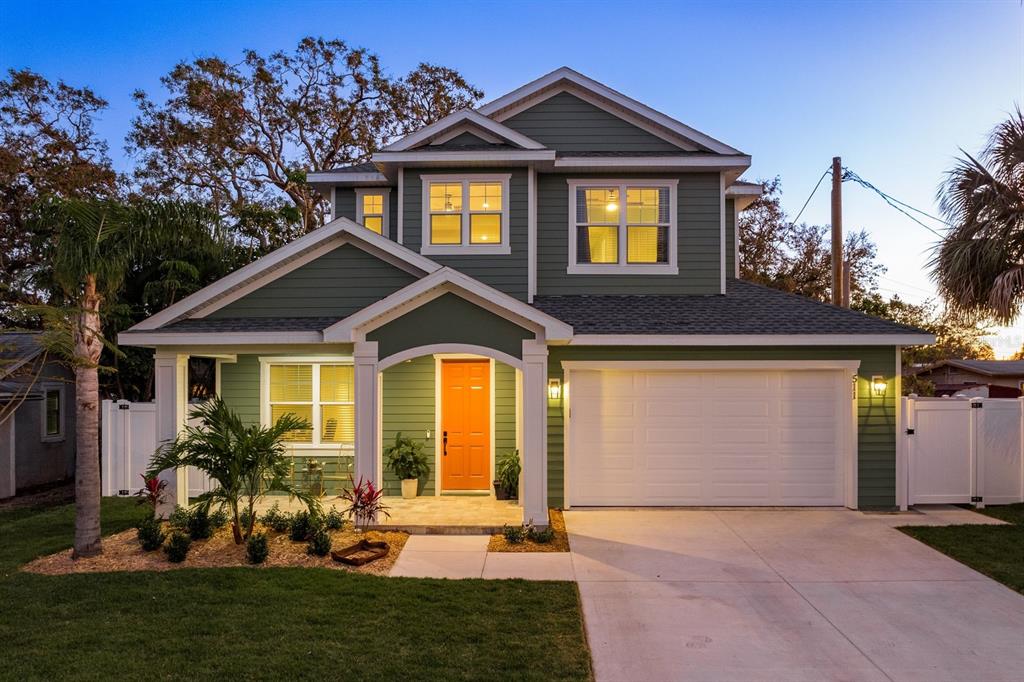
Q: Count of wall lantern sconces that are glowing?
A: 2